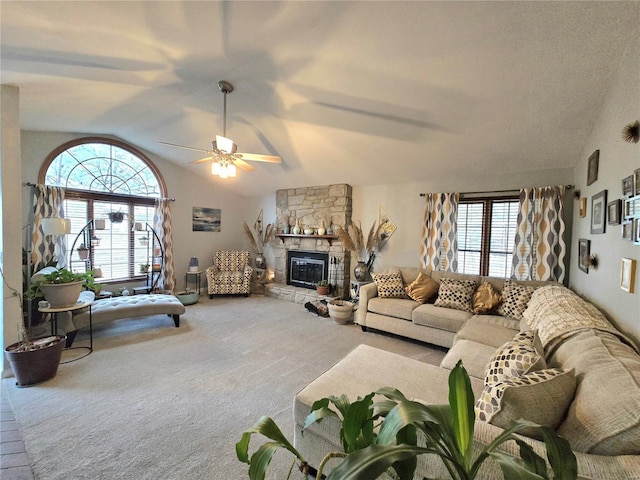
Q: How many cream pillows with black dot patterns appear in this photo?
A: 5